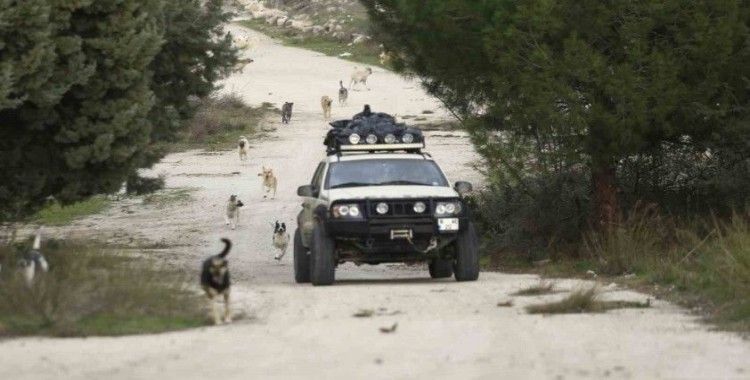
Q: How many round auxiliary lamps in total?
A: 6